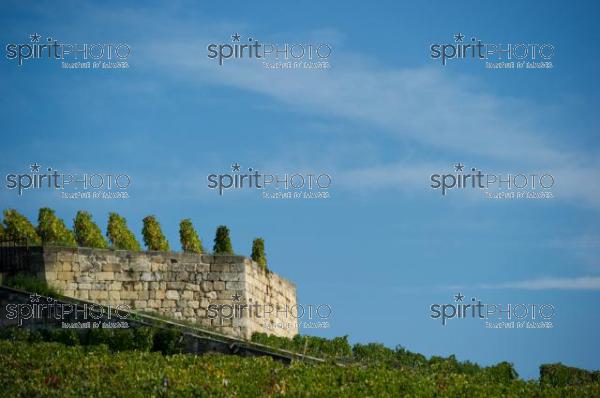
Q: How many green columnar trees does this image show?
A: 8